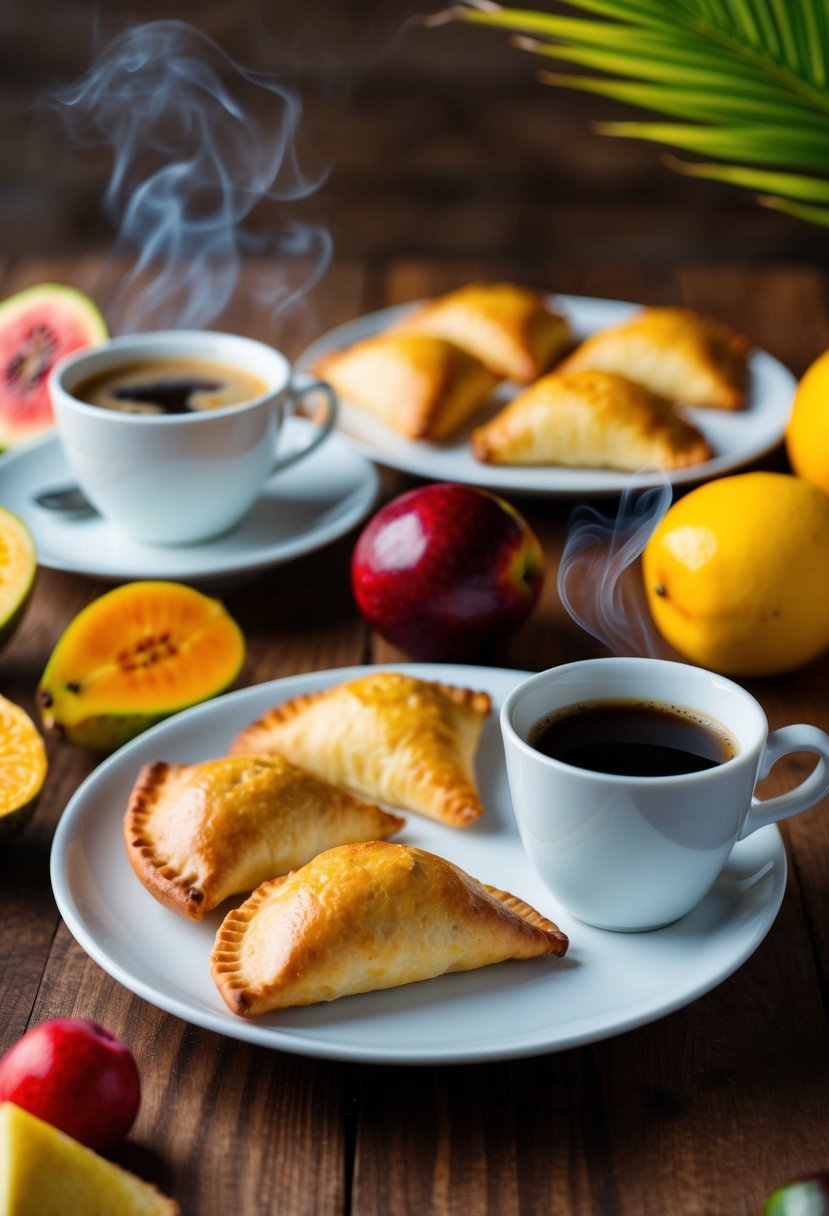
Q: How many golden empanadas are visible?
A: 7